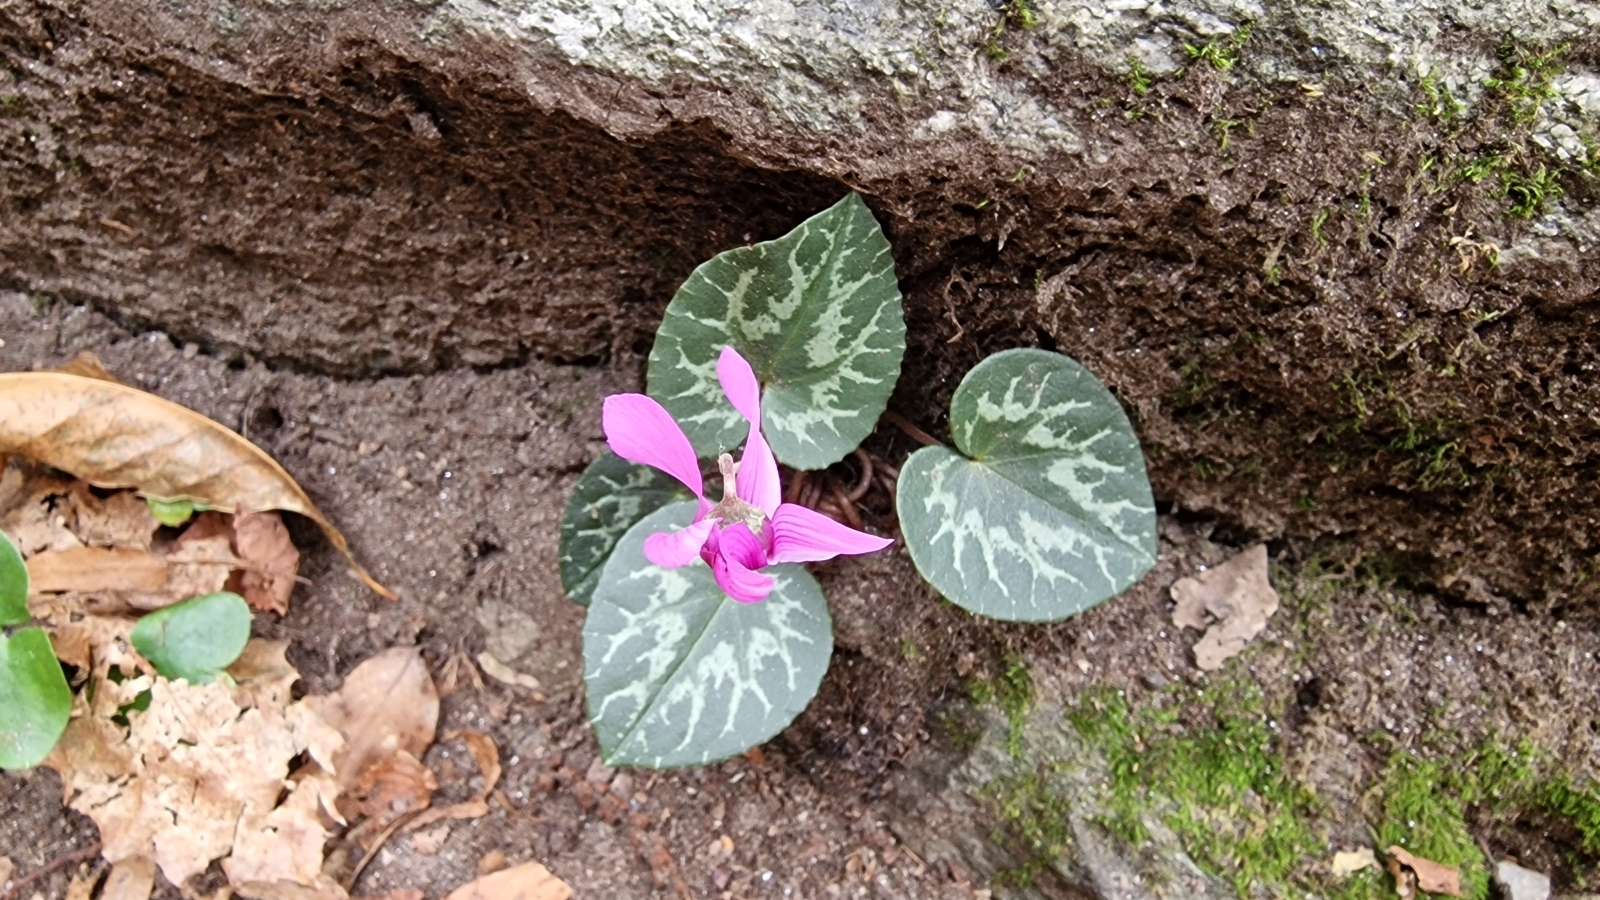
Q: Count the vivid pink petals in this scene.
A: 5